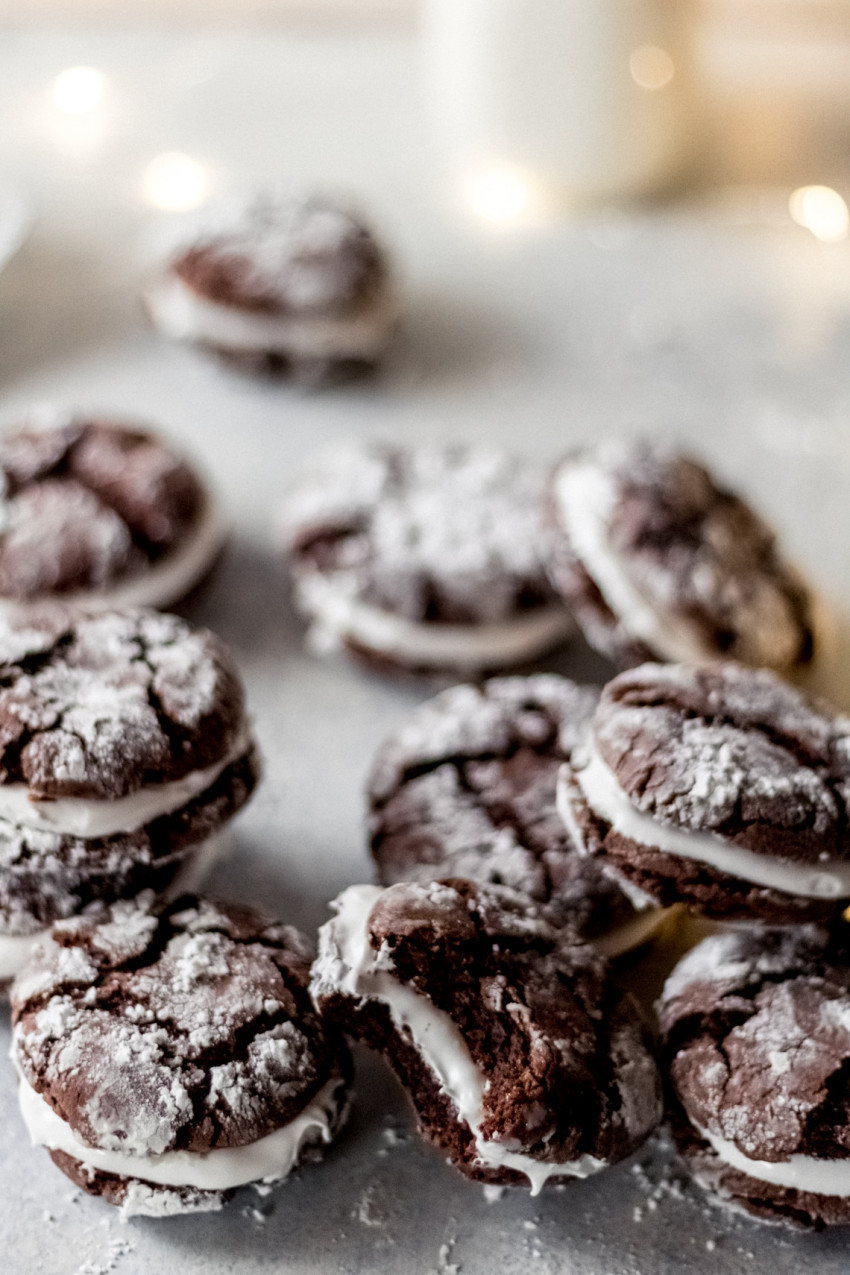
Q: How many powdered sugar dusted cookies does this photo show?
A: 11